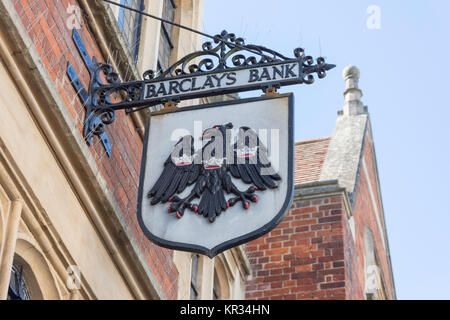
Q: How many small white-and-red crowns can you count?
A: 3